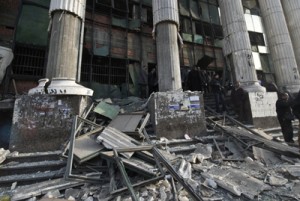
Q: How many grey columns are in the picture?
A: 5